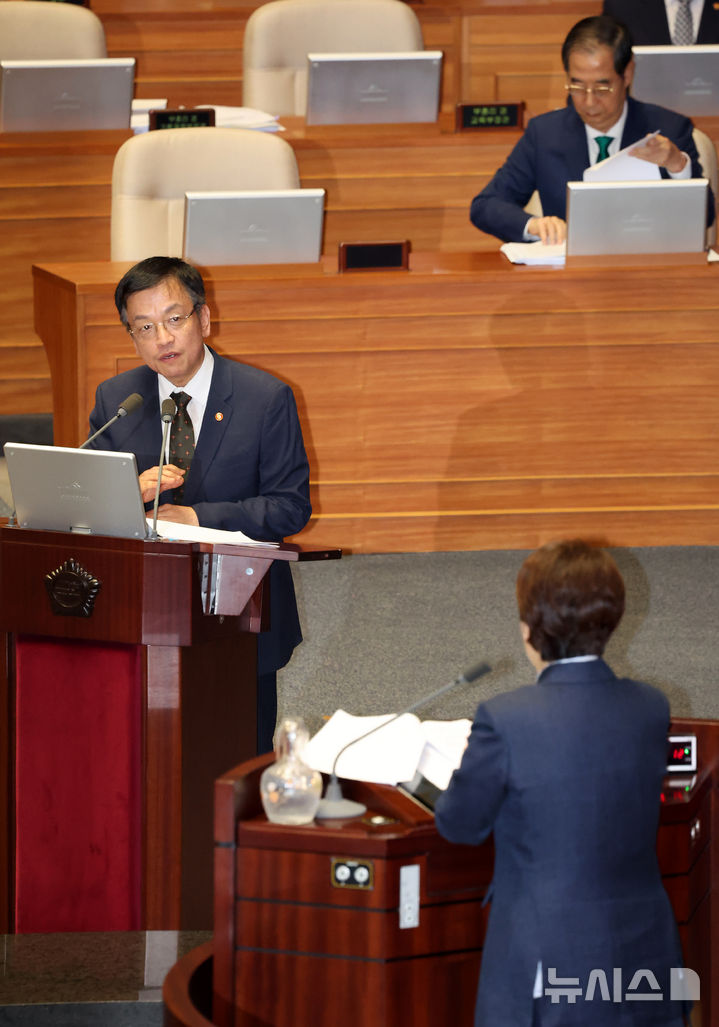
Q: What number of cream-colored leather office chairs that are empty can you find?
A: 3